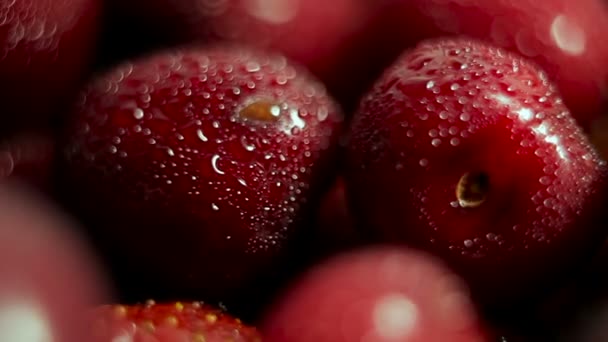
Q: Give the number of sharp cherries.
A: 2